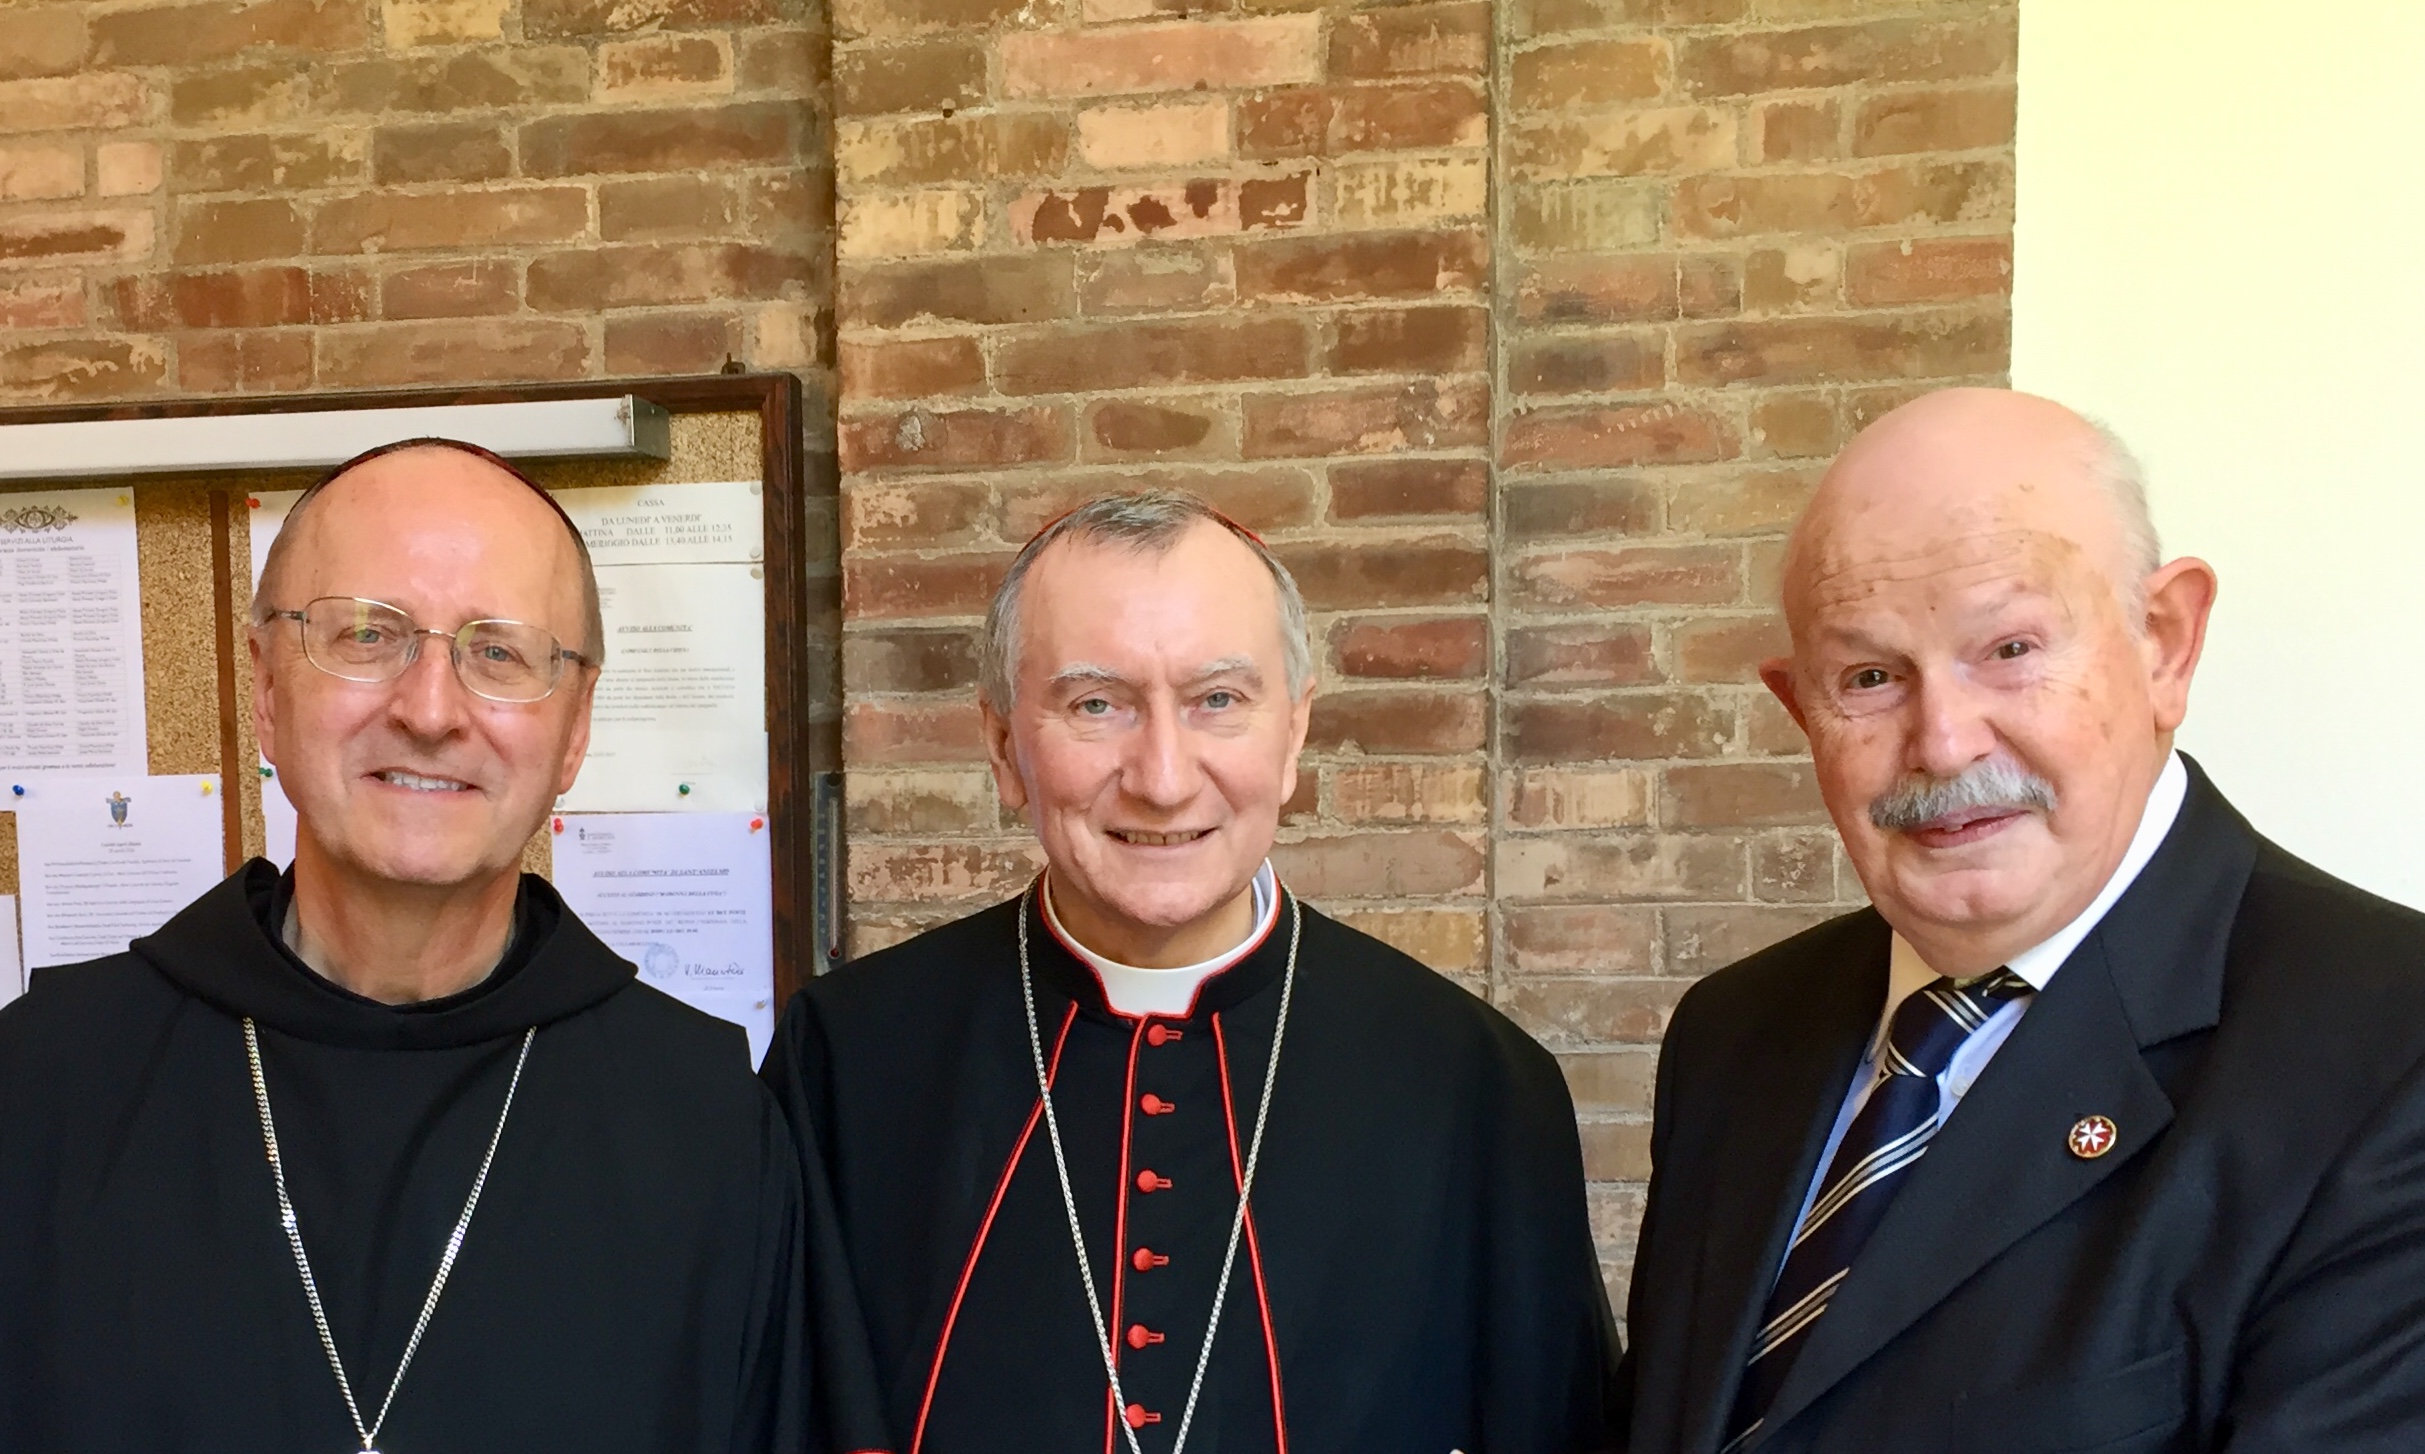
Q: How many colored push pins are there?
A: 8